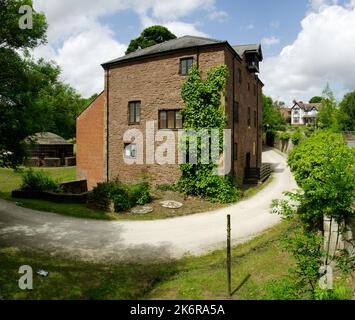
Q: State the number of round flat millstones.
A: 2